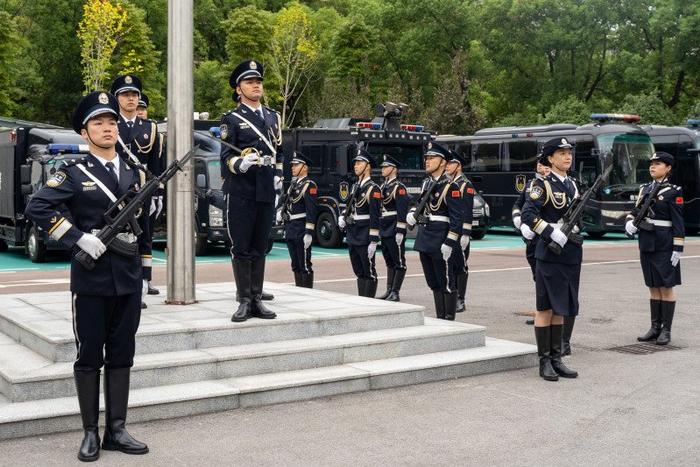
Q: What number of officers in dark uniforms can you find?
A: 13